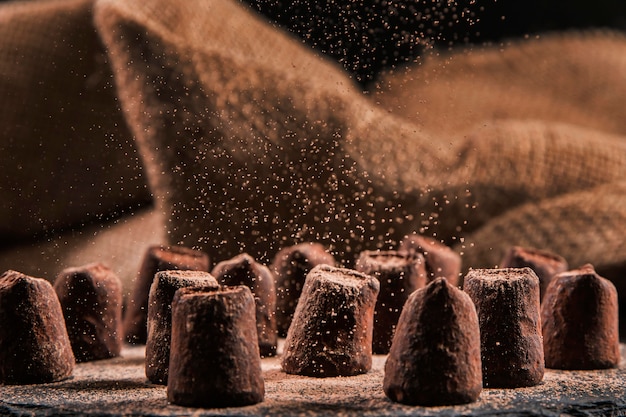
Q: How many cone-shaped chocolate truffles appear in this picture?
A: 14